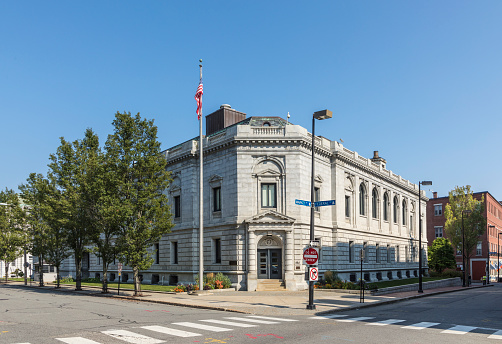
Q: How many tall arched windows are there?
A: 5